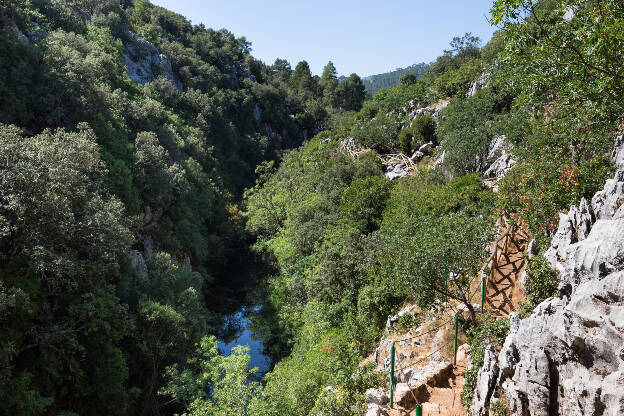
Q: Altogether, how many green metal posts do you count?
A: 5